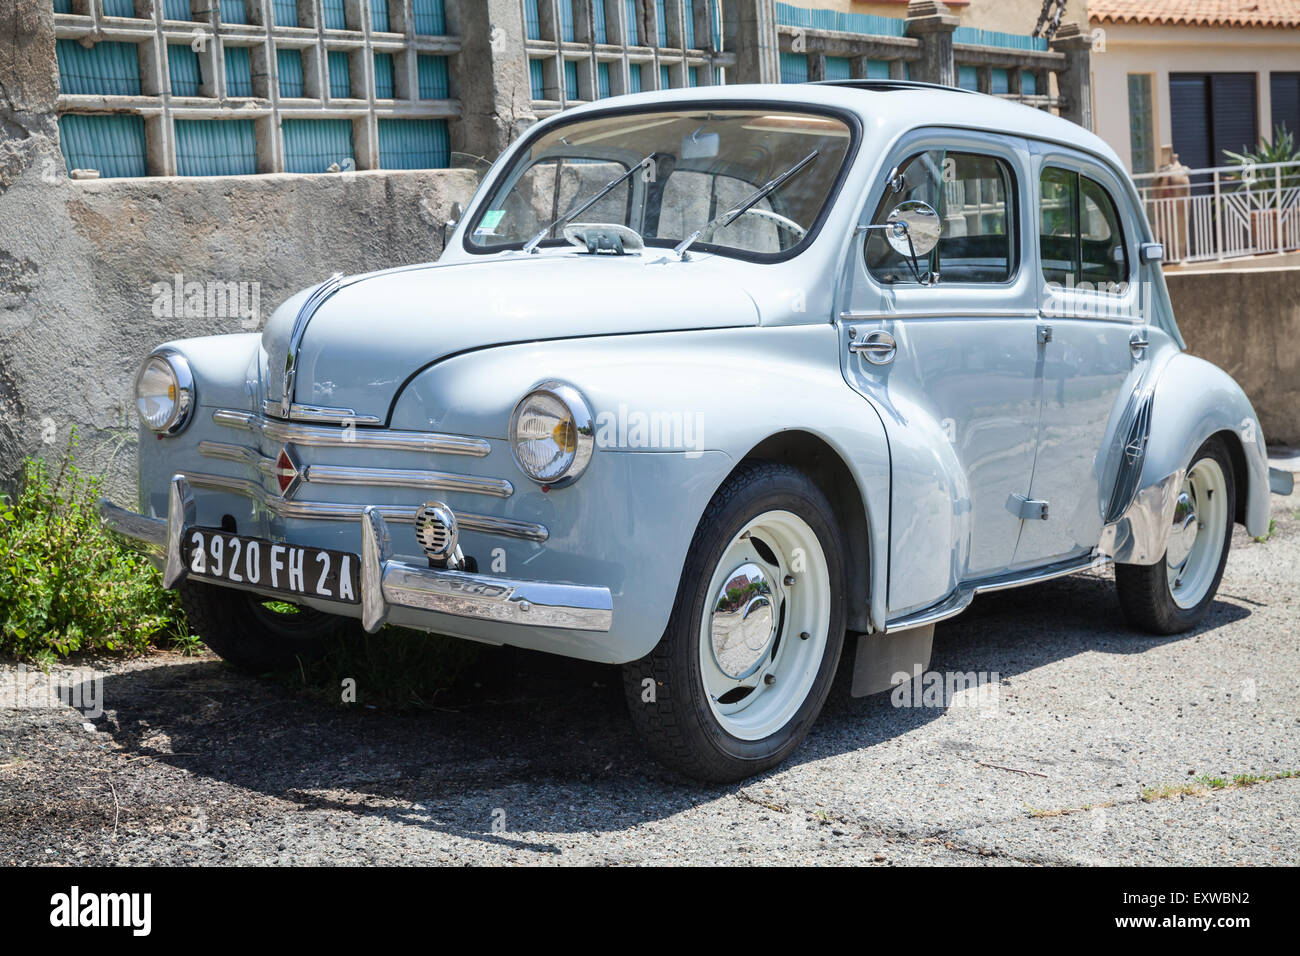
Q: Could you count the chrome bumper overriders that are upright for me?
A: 2